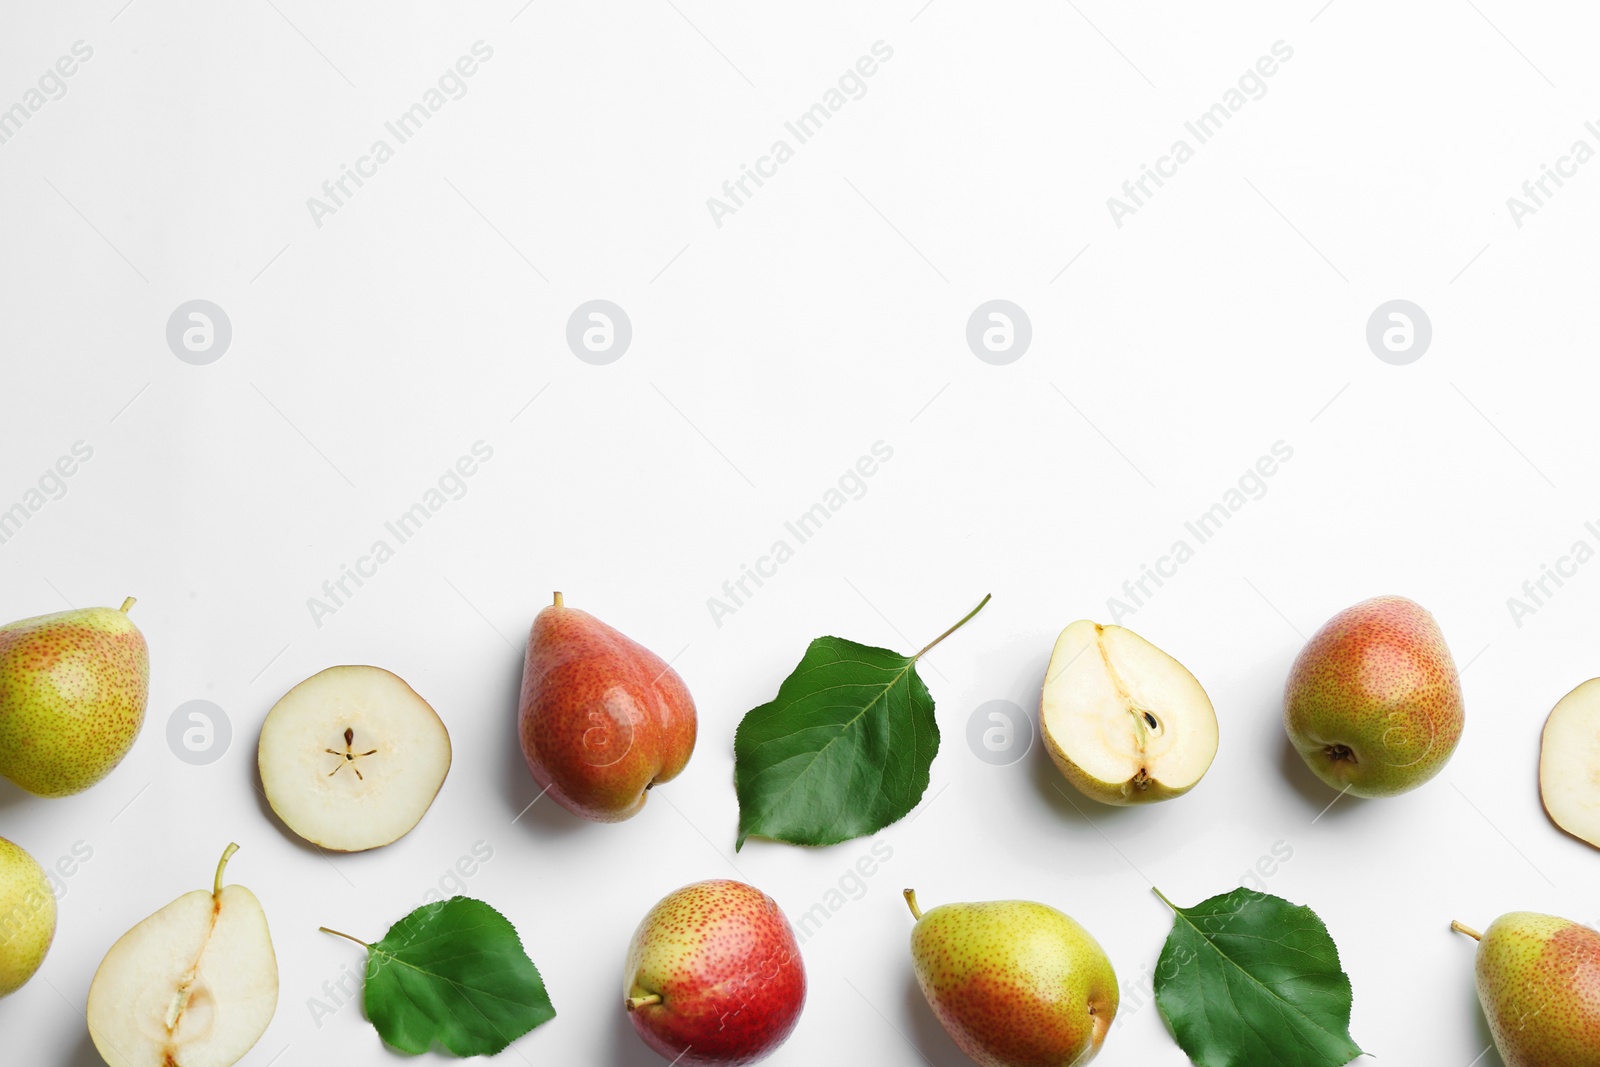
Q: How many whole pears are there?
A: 7